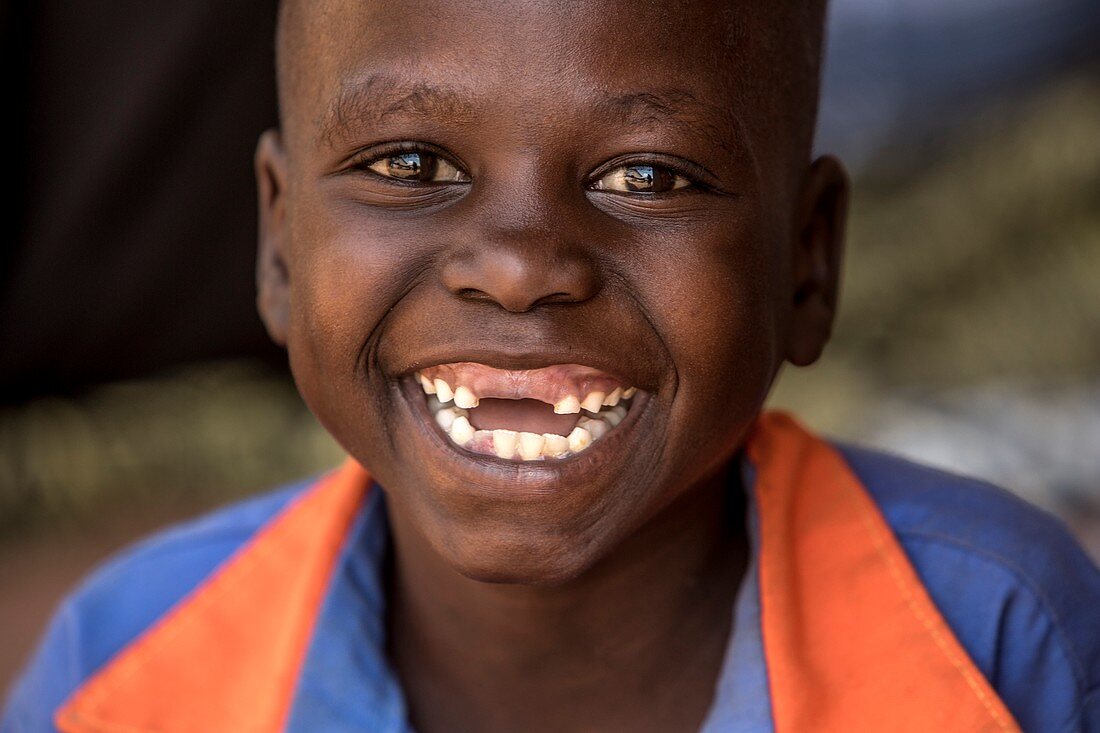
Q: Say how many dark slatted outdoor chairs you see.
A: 0